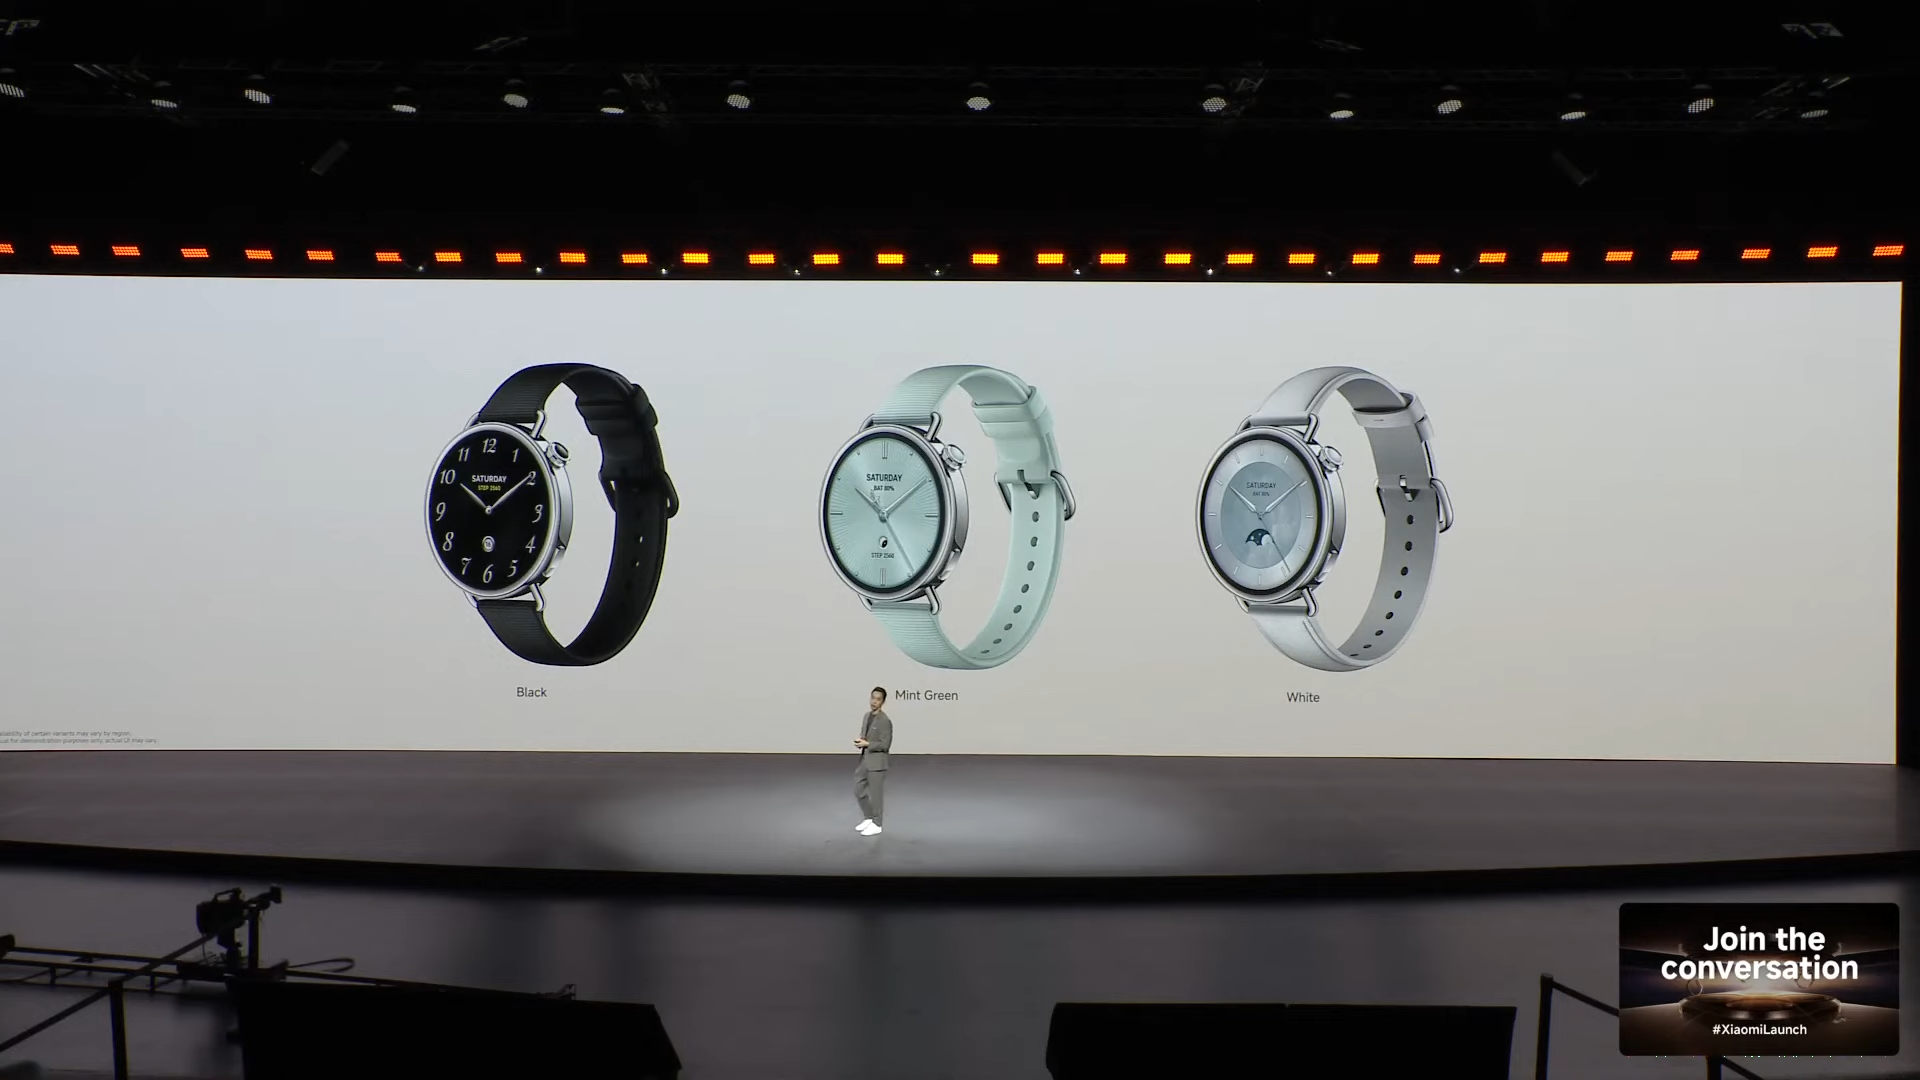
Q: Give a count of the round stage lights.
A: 14